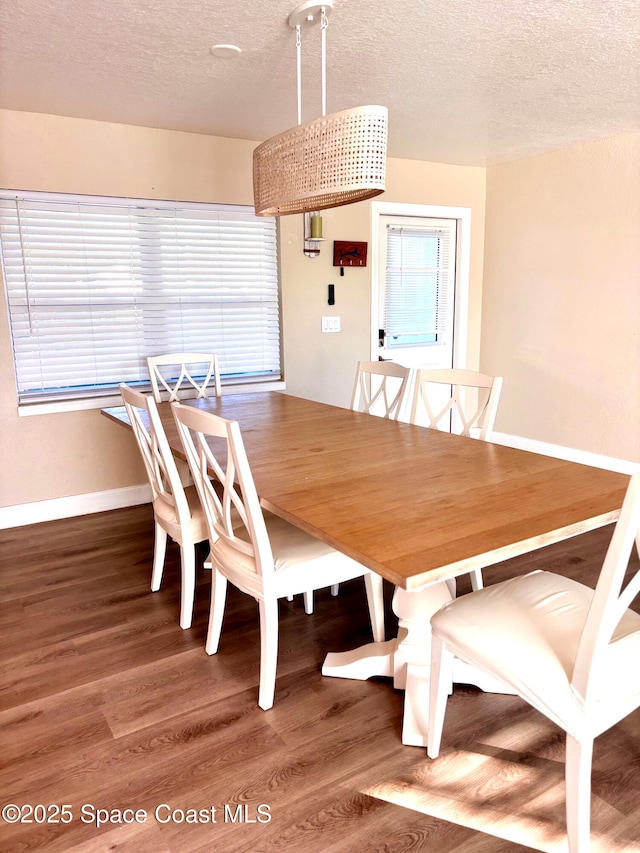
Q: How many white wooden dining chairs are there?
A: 6